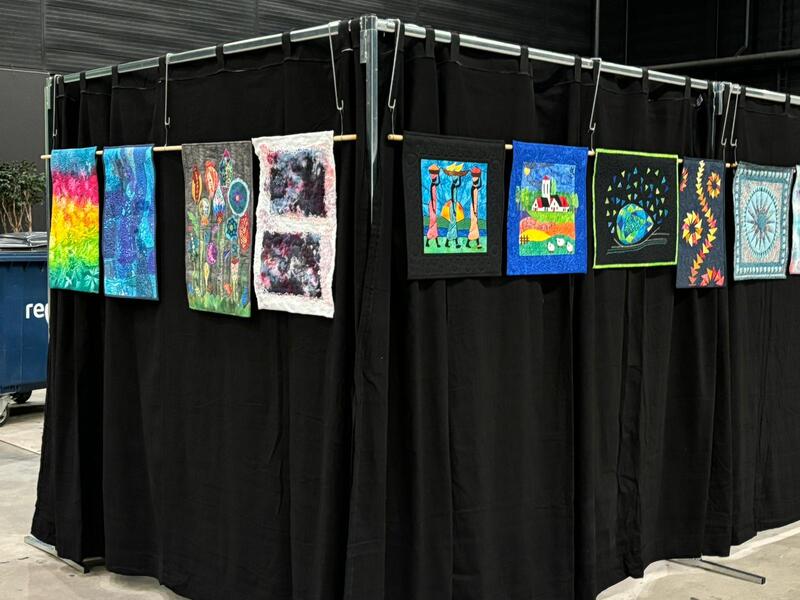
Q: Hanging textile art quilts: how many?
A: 10